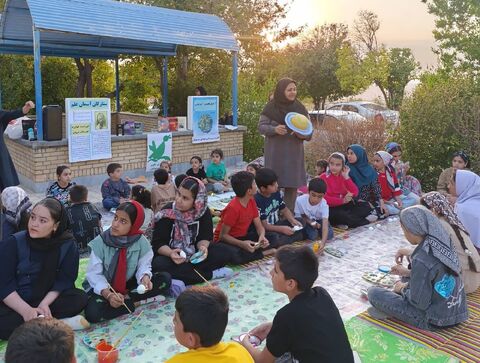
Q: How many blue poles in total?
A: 4